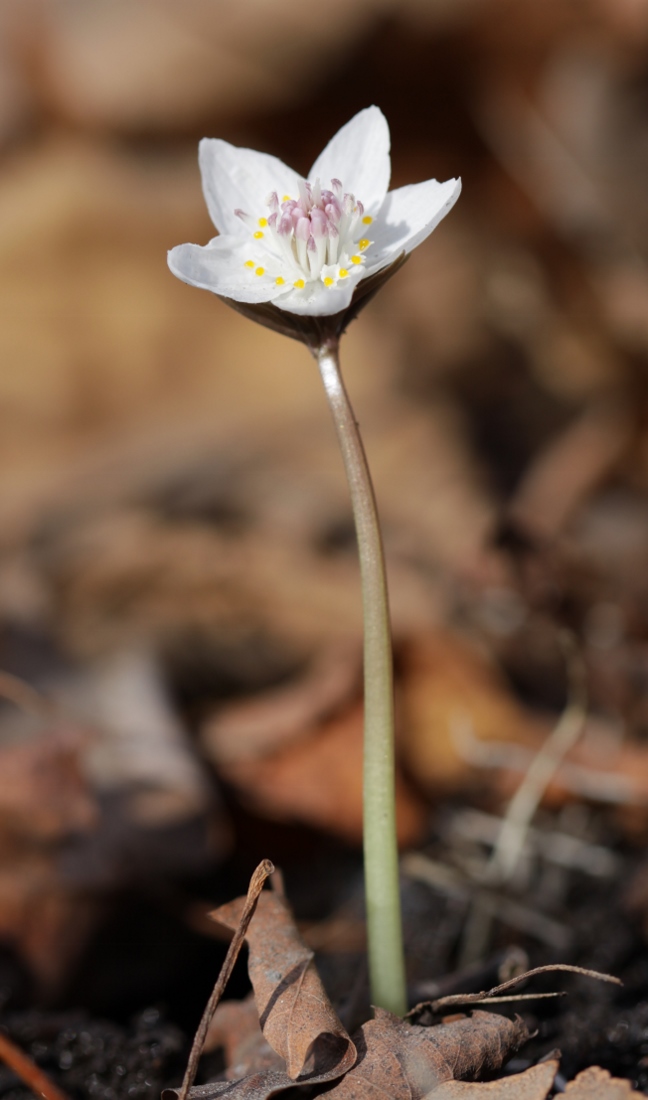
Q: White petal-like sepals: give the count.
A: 5